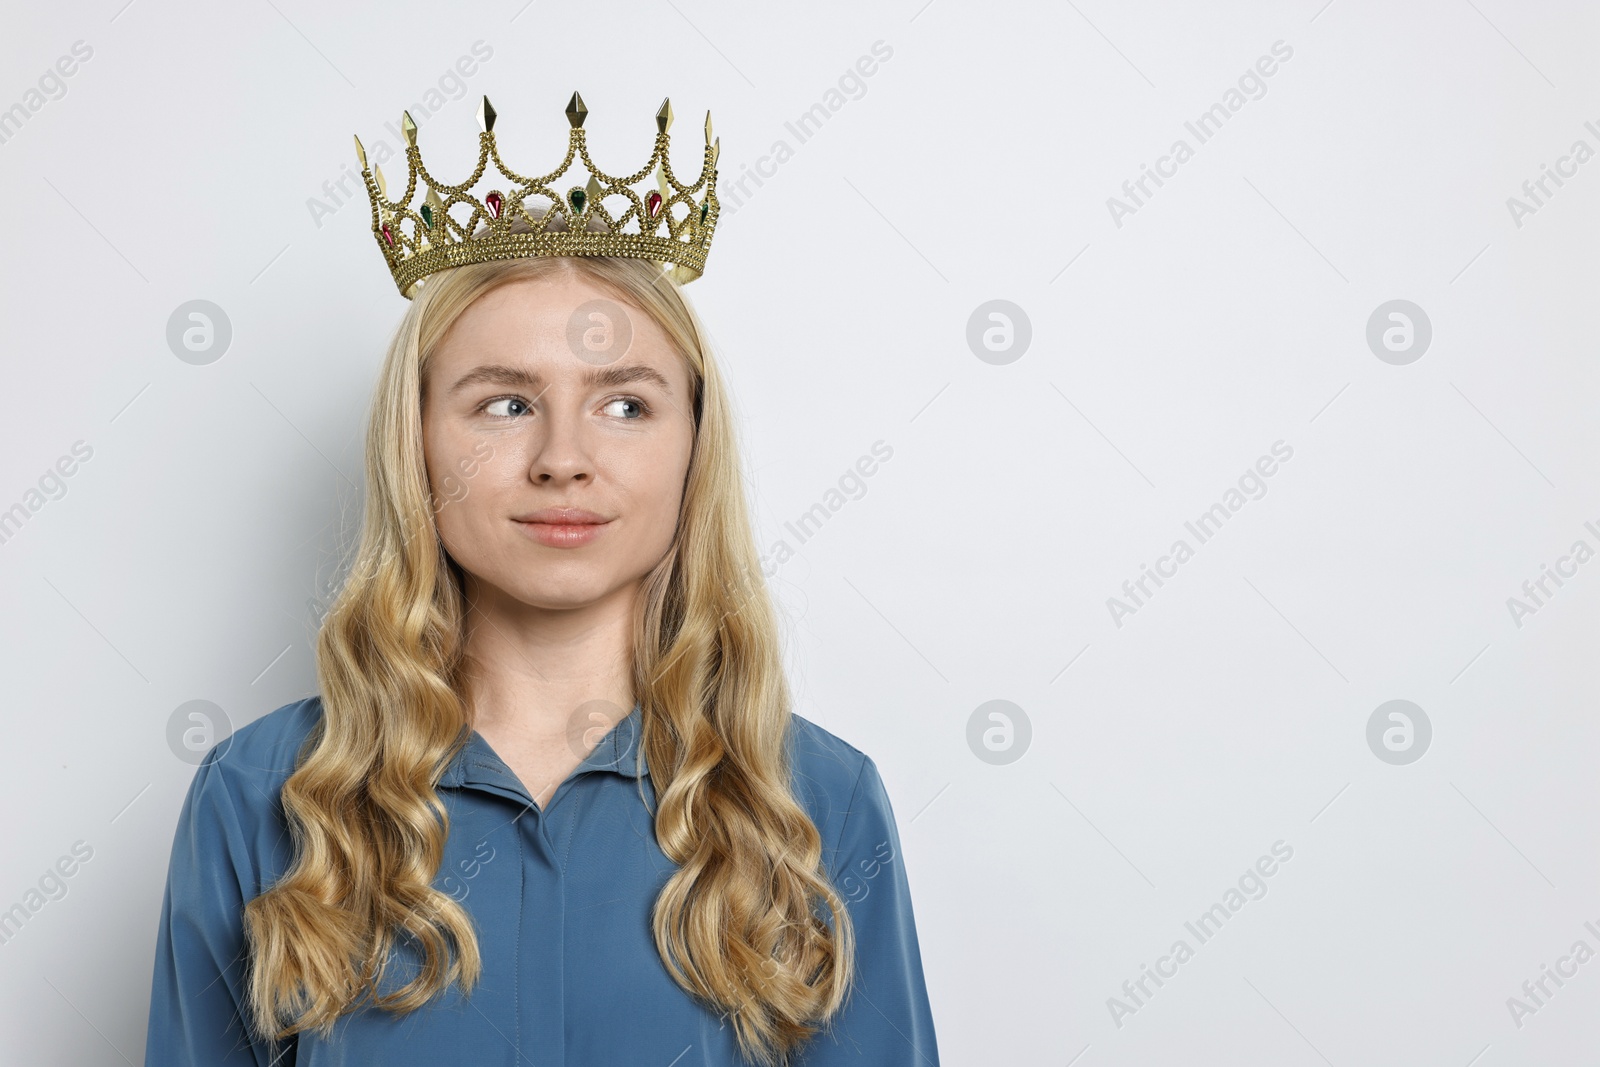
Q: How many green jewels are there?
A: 3